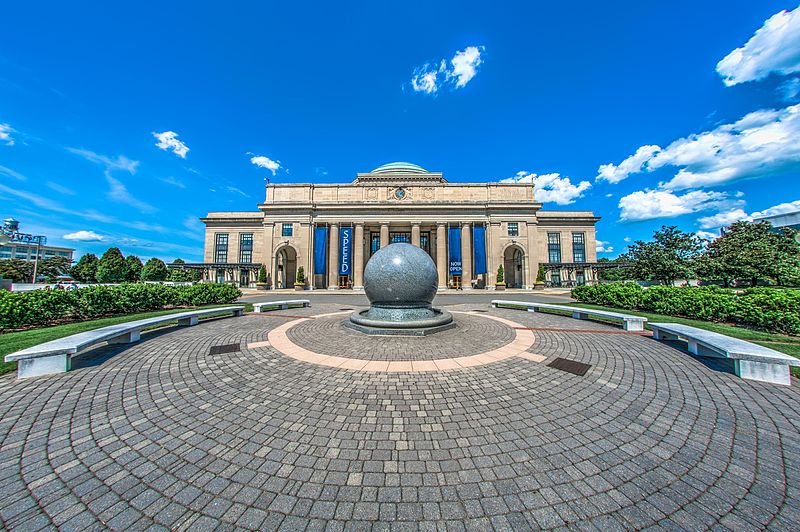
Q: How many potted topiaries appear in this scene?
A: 4